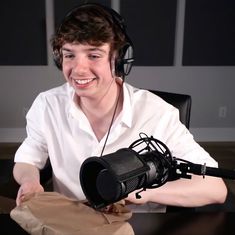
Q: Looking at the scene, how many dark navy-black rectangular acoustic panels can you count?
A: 4